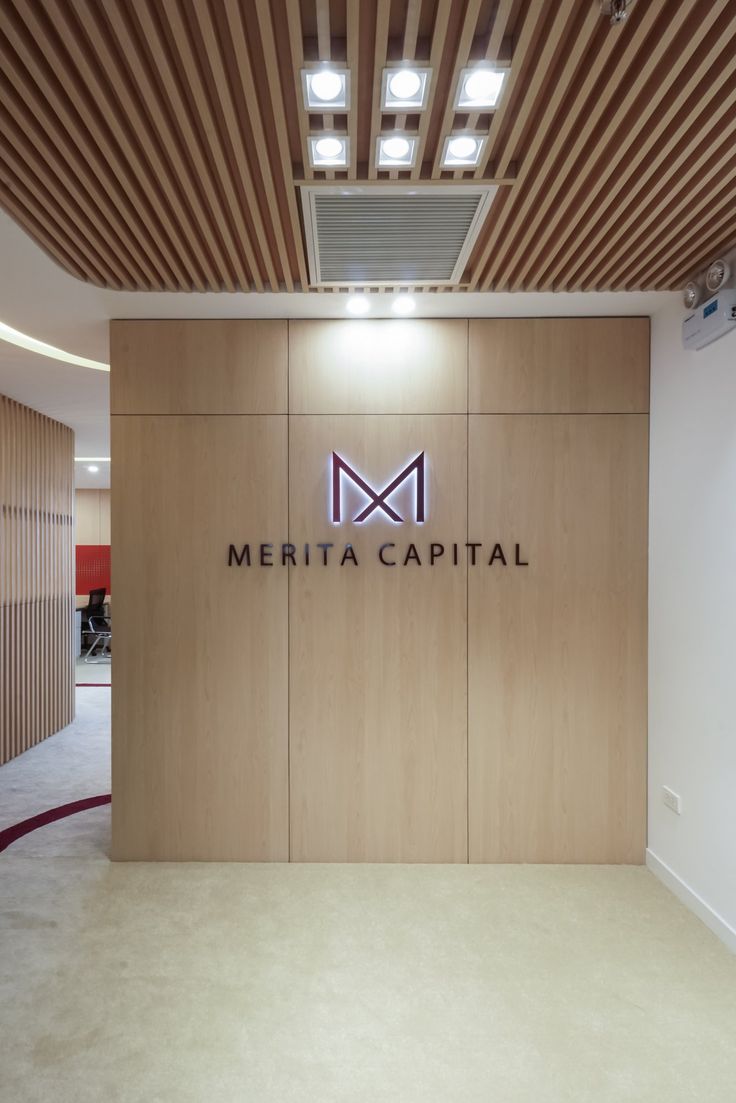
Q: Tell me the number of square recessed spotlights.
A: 6